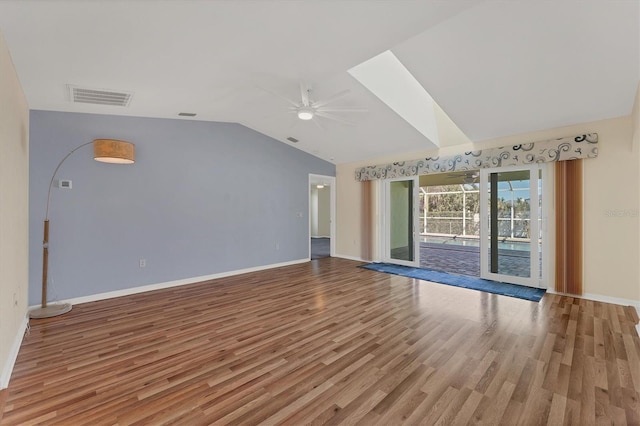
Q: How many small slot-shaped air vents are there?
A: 2